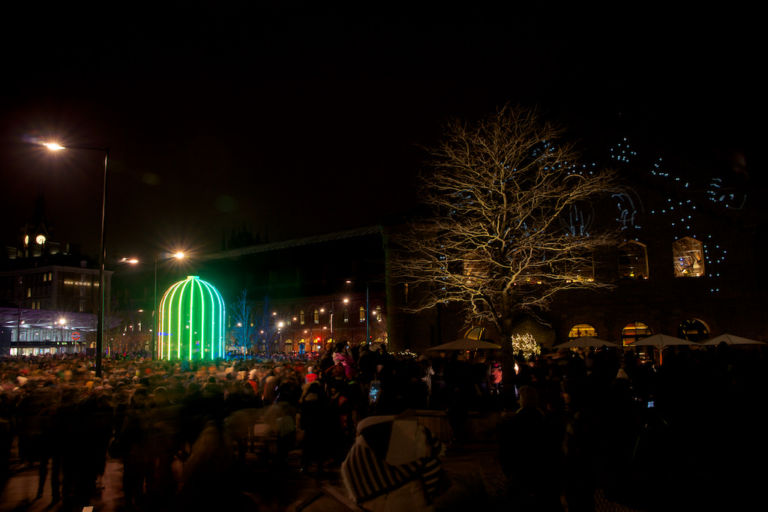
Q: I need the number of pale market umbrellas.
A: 4